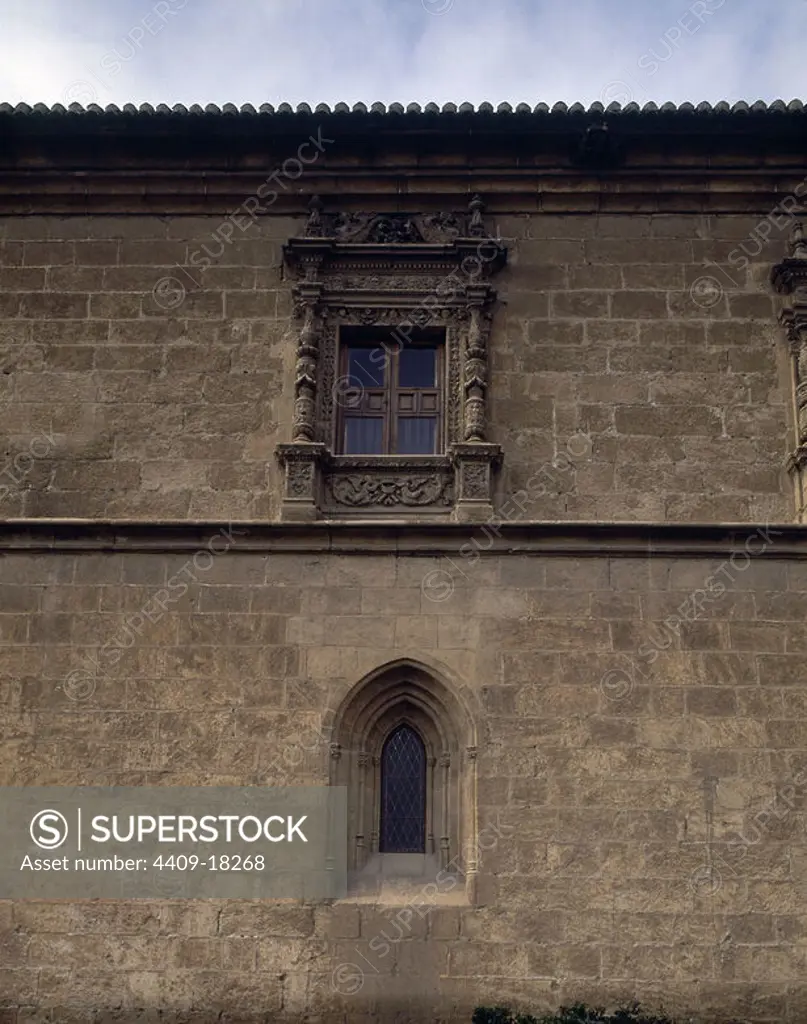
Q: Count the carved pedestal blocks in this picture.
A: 2